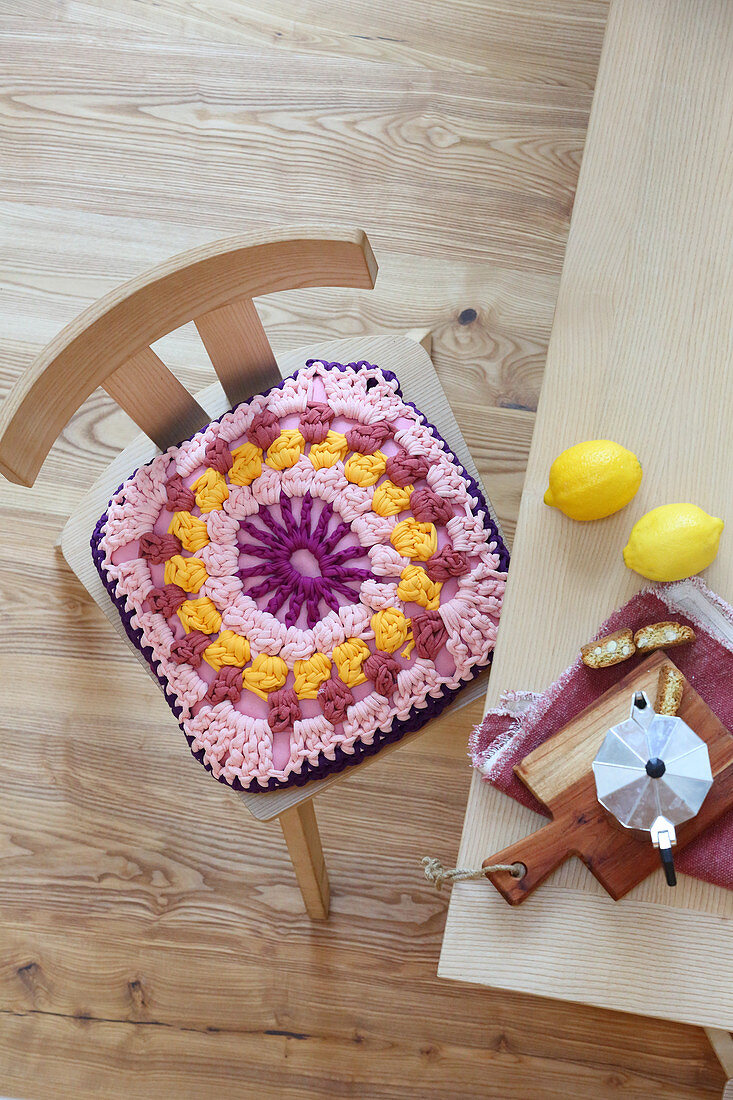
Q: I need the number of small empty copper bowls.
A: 0